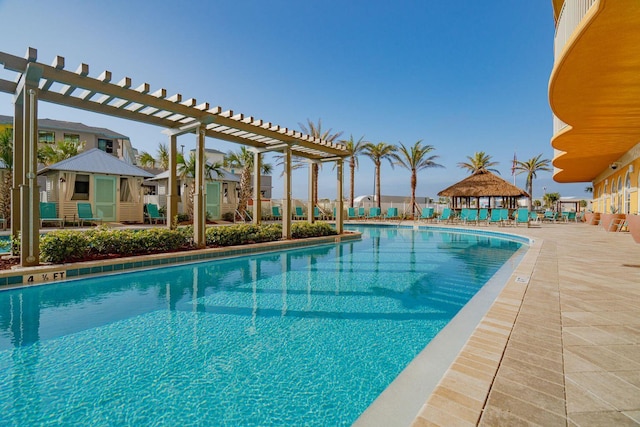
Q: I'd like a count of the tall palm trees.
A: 6